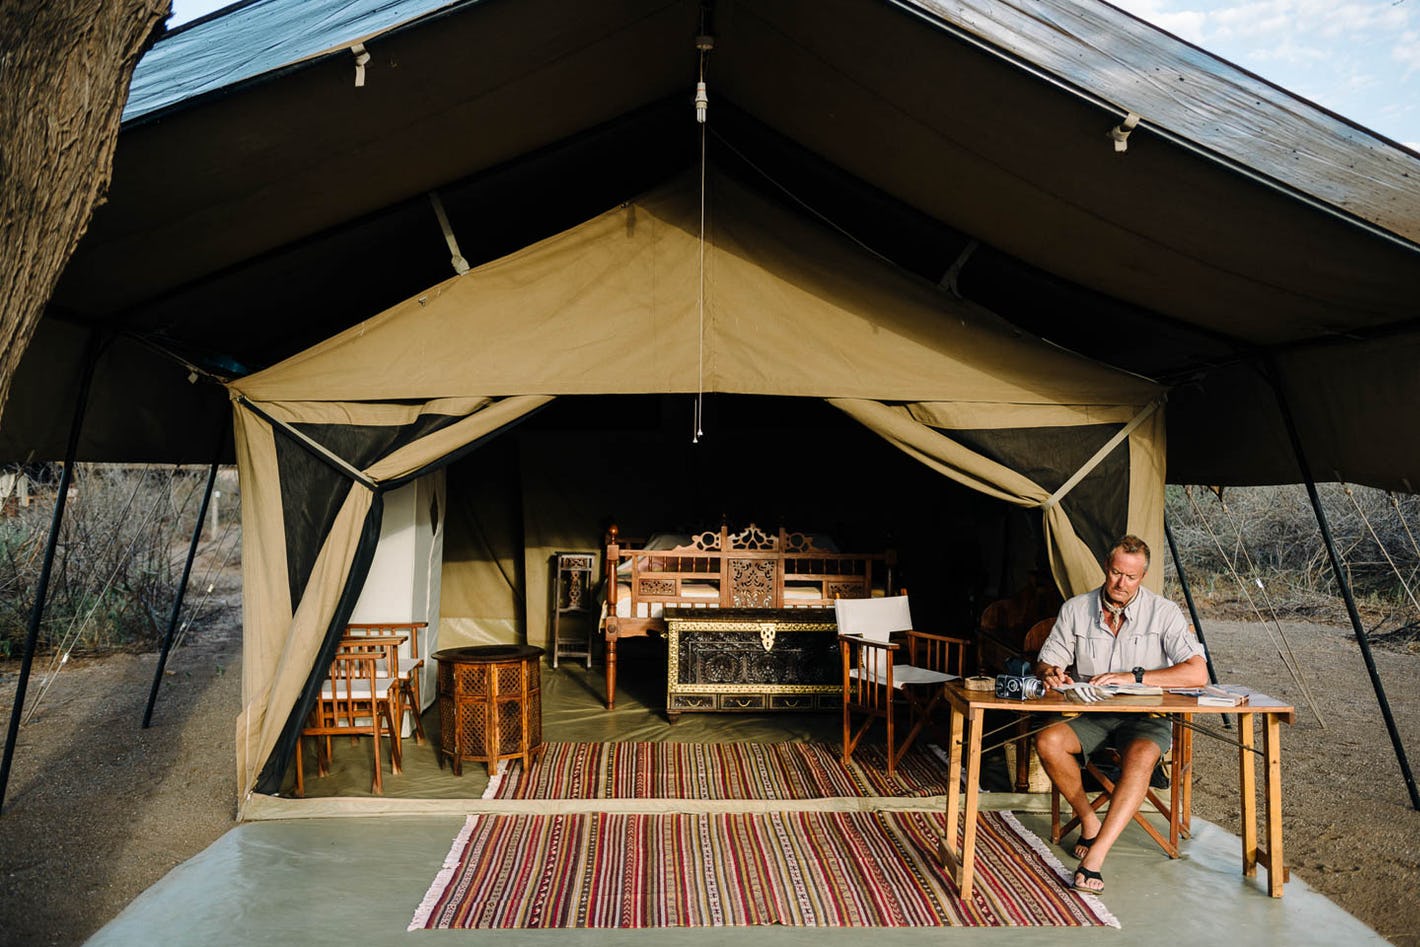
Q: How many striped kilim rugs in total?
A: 2